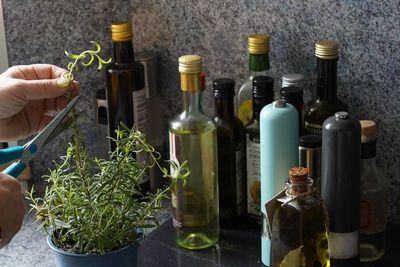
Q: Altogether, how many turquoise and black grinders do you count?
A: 2